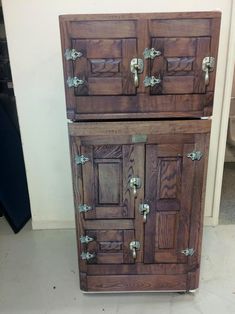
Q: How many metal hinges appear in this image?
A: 10